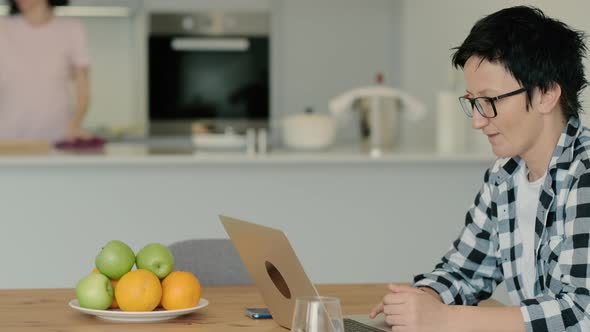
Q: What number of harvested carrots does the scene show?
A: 0